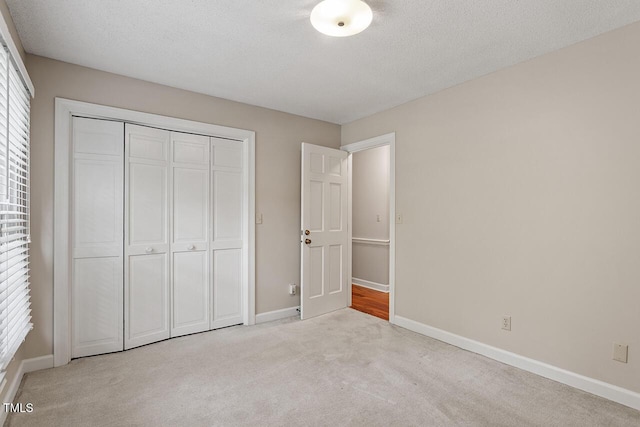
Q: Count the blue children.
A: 0